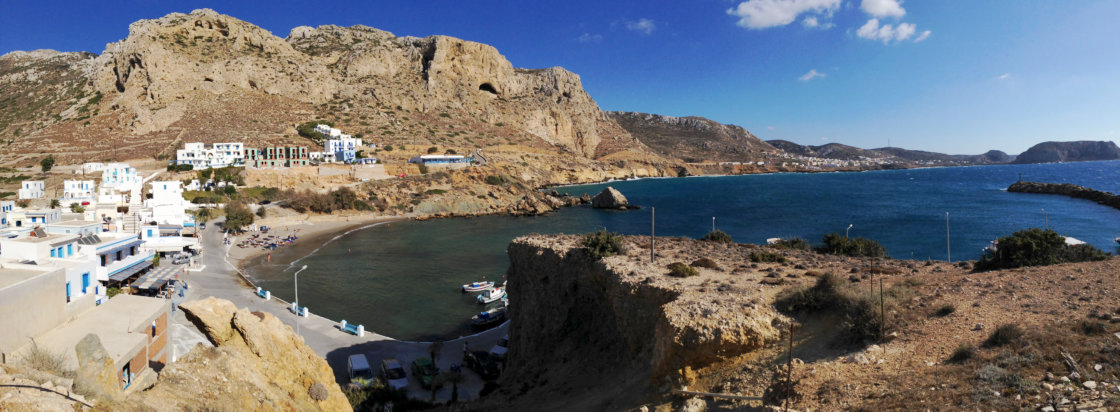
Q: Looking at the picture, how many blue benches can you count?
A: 3